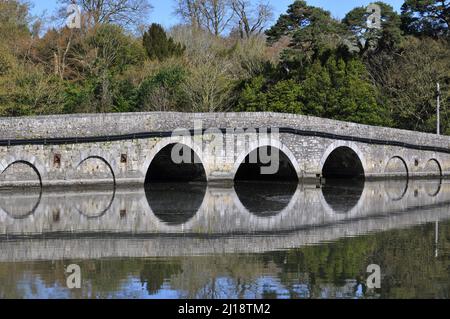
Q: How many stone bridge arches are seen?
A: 7